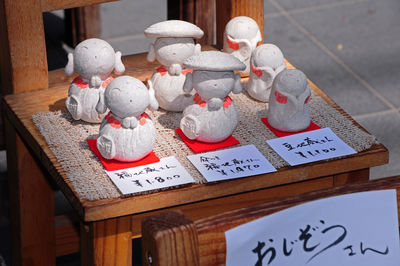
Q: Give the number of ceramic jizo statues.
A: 7